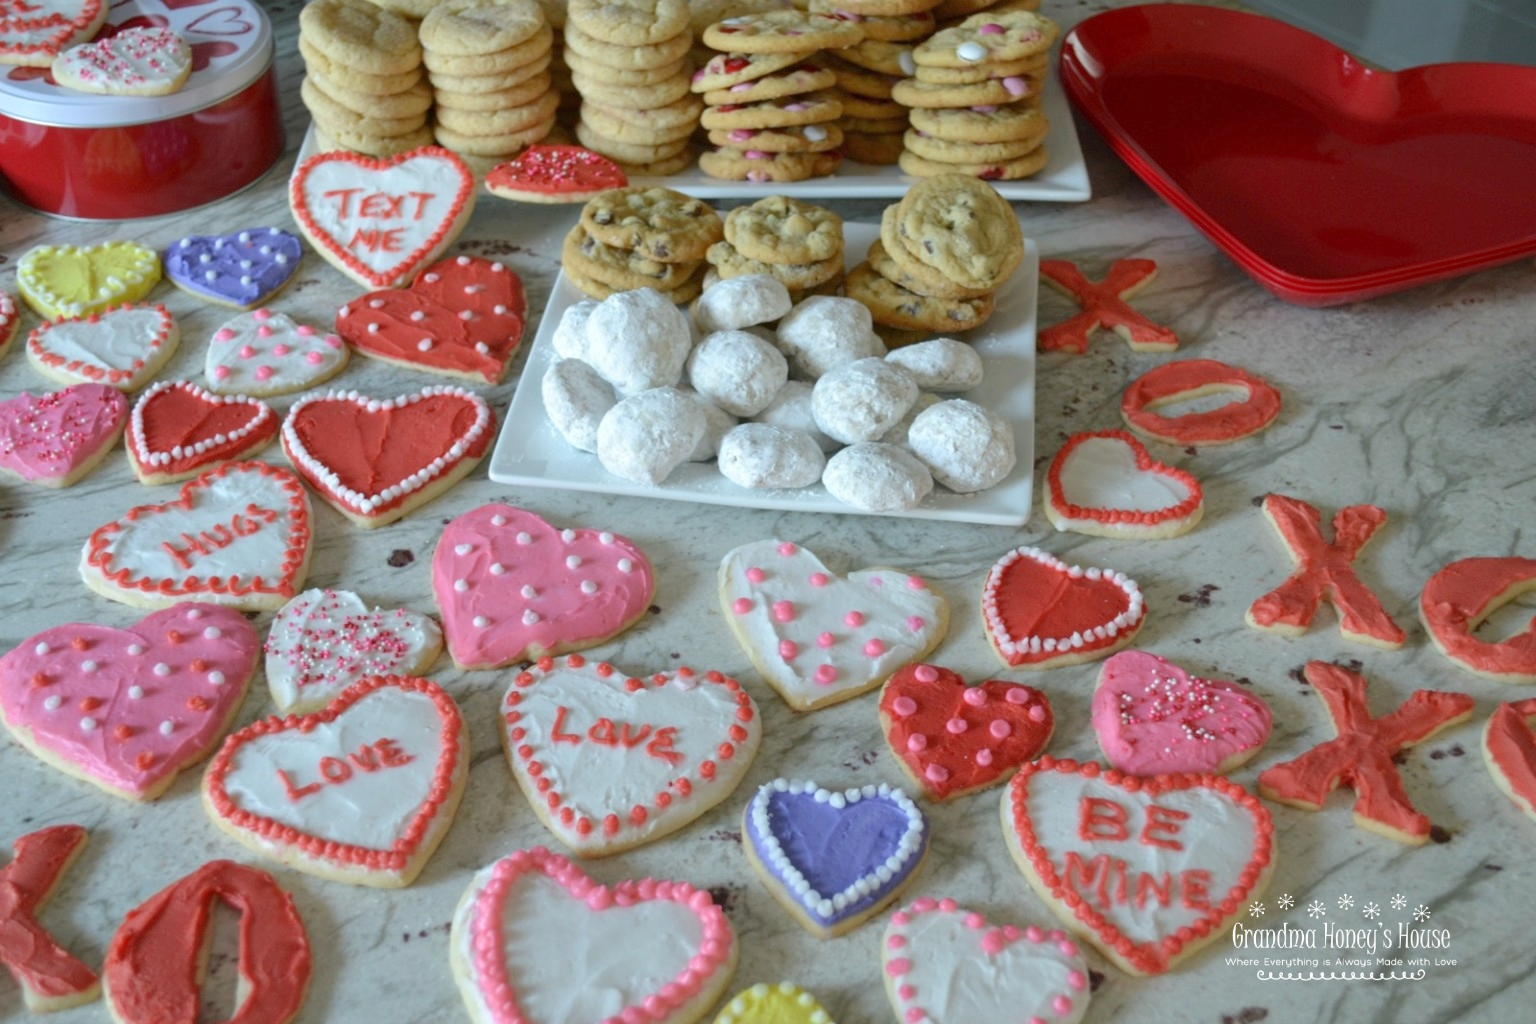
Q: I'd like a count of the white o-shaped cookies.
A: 0